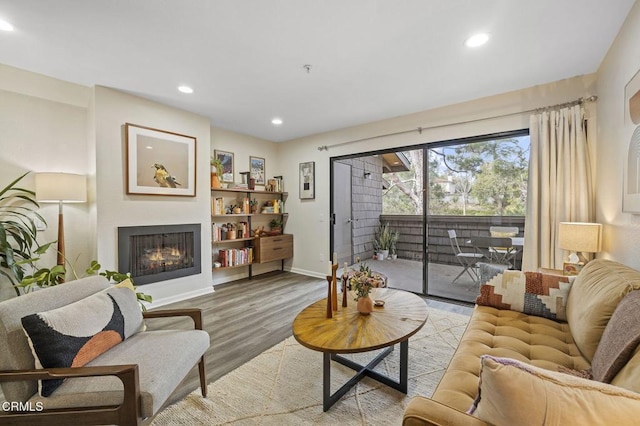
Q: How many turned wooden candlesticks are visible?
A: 3